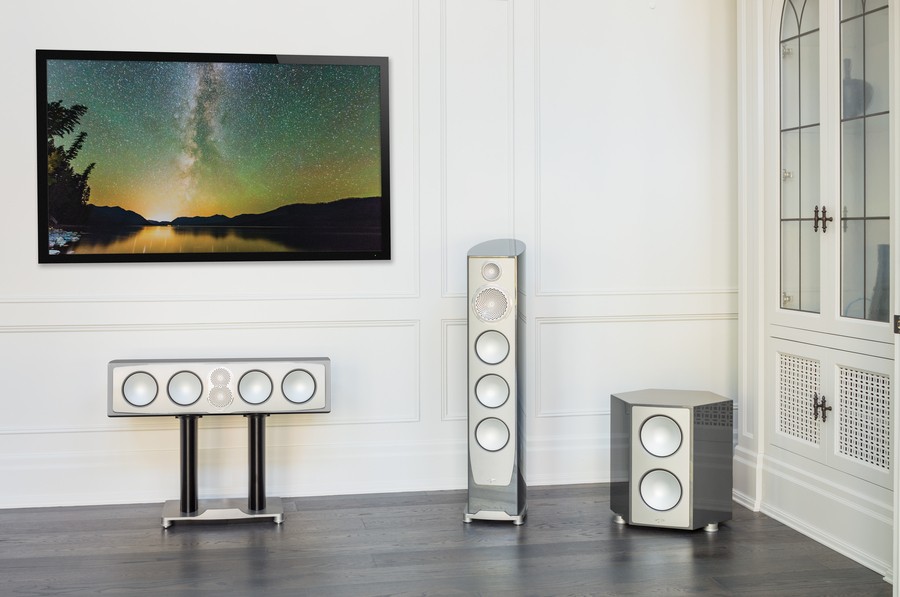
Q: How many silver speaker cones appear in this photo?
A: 9